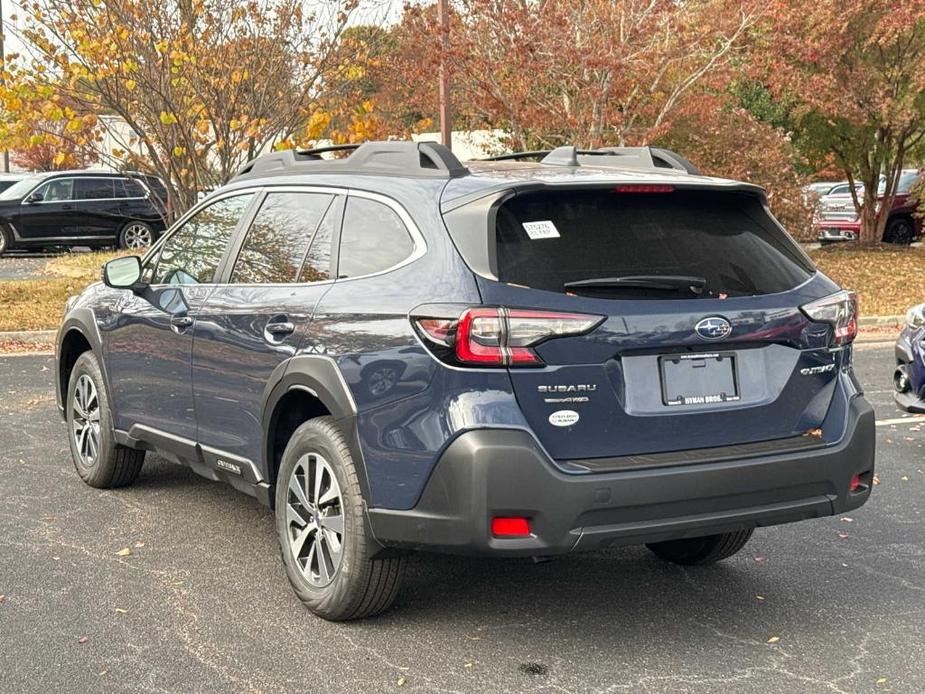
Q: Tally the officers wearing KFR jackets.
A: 0